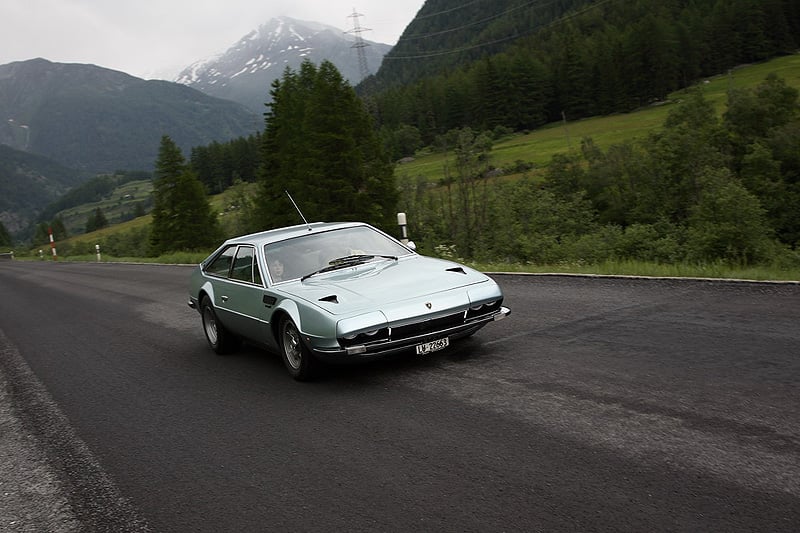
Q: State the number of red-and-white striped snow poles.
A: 1